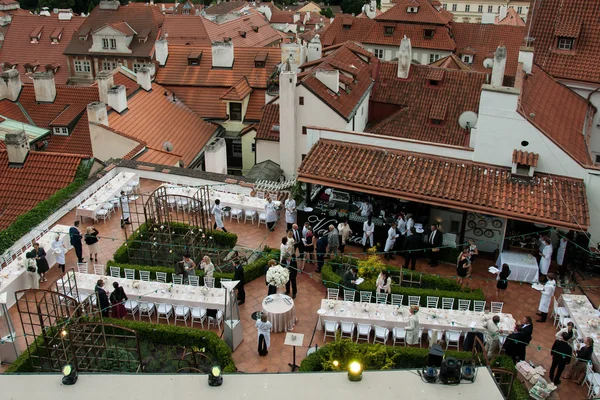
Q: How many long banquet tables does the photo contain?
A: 6